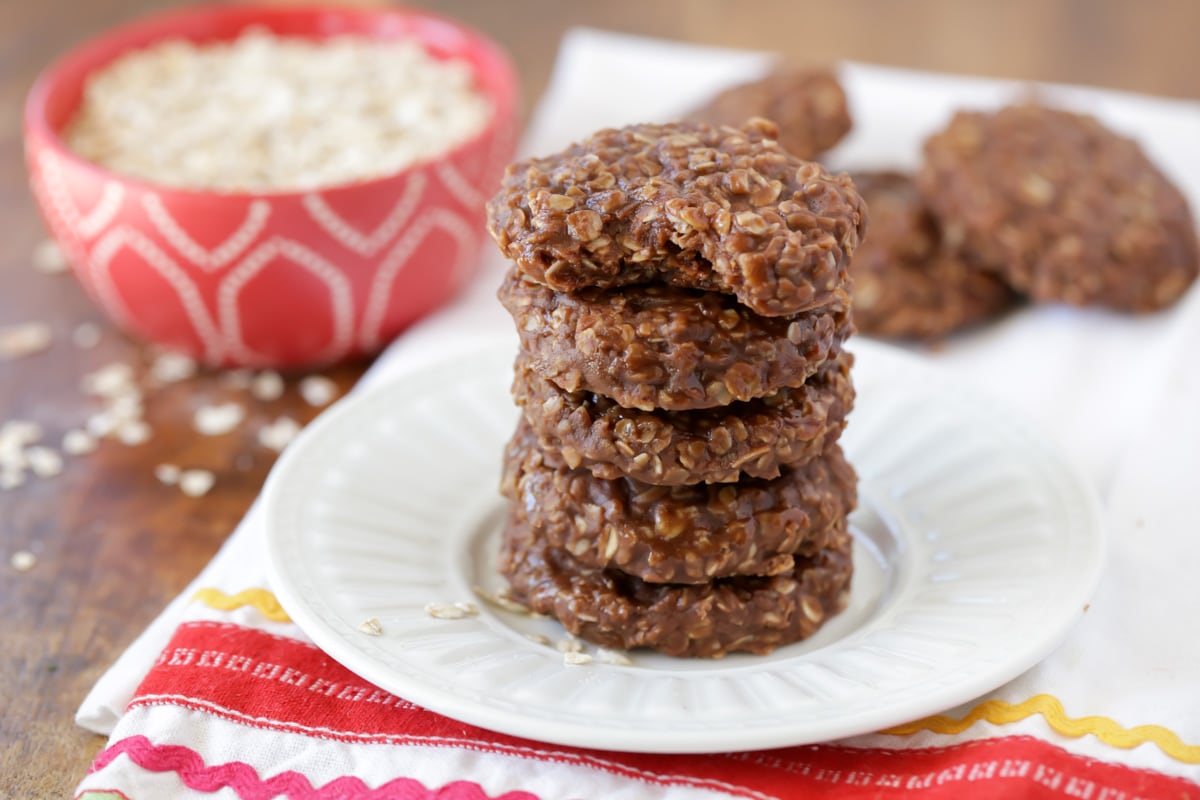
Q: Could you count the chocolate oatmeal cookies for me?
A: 8